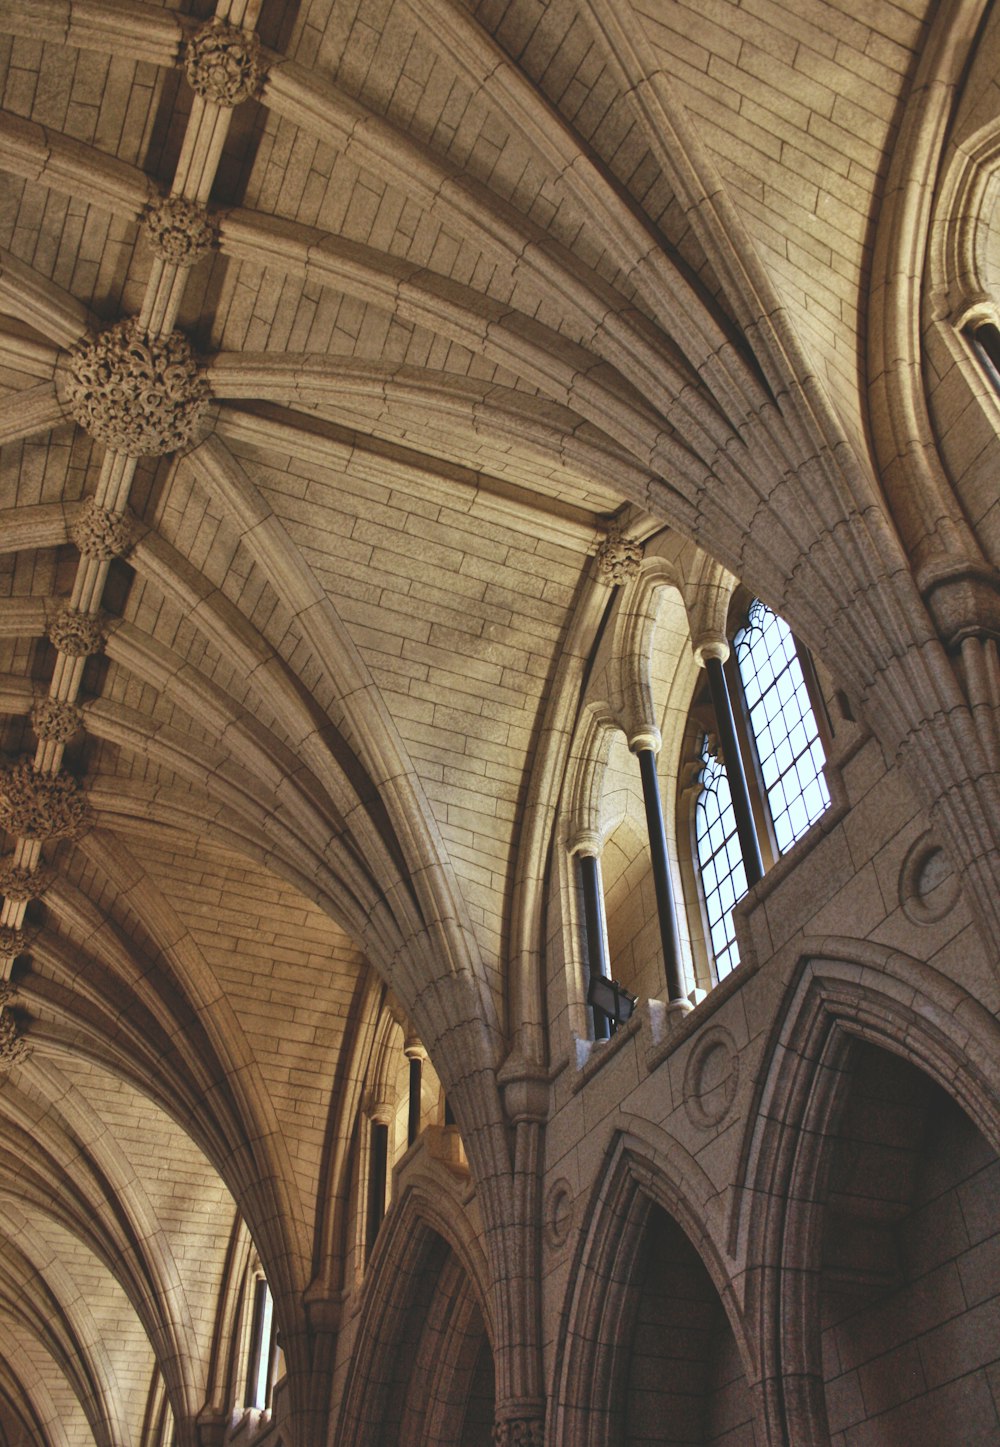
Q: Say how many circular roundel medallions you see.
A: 3